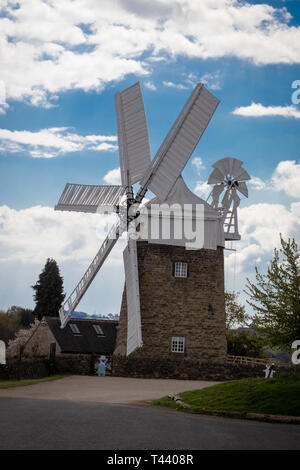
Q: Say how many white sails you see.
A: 5